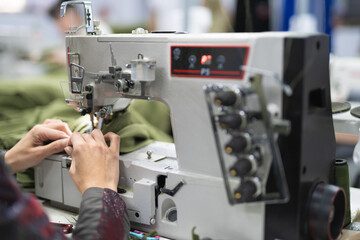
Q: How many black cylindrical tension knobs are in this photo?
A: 5